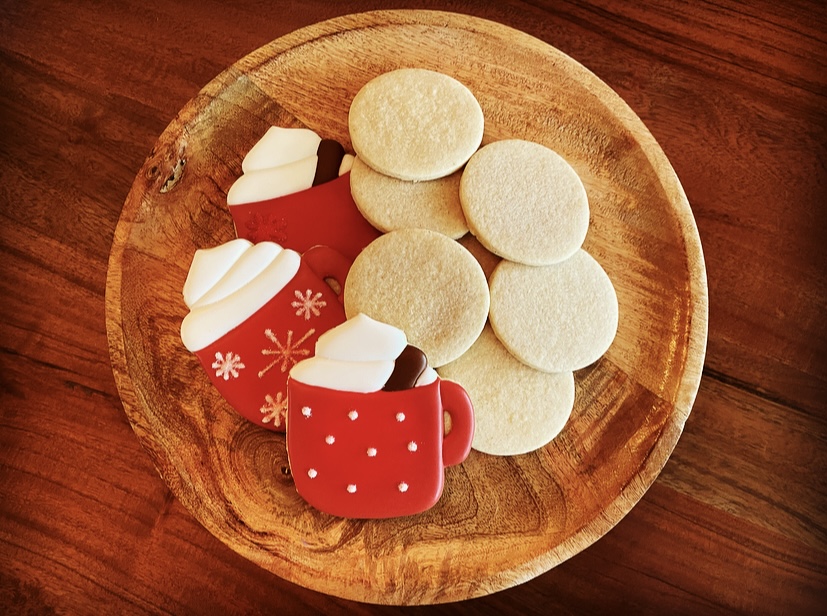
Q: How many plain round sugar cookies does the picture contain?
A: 6